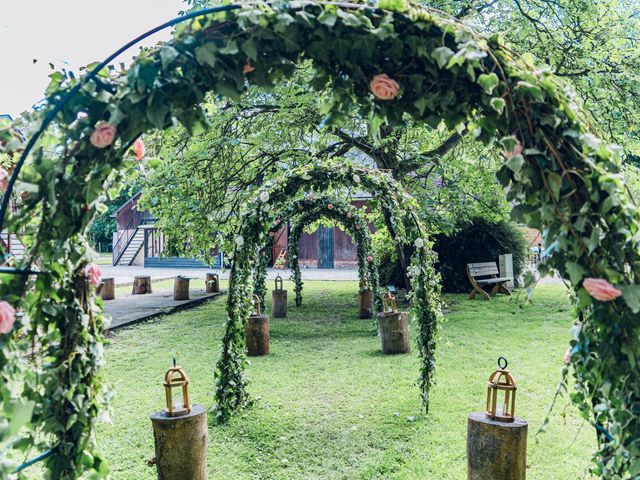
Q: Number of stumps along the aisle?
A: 6